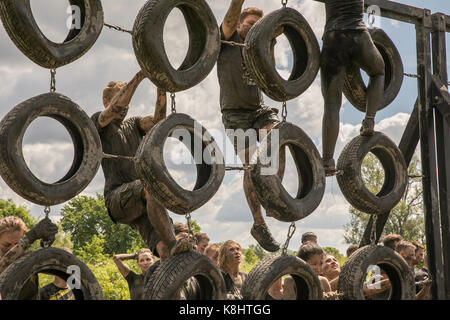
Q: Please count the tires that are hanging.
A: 12